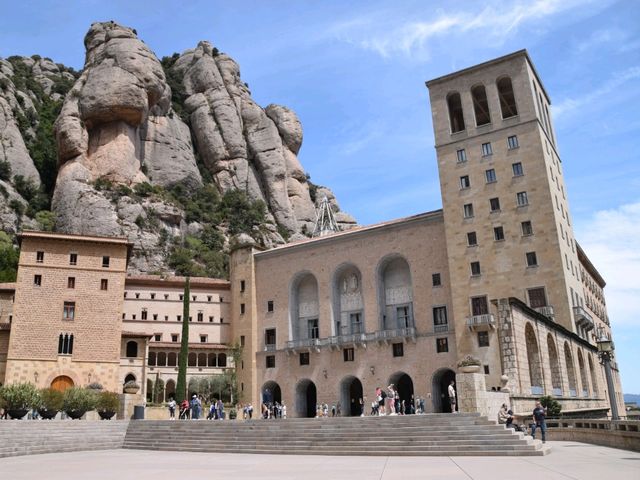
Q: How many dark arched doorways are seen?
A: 5